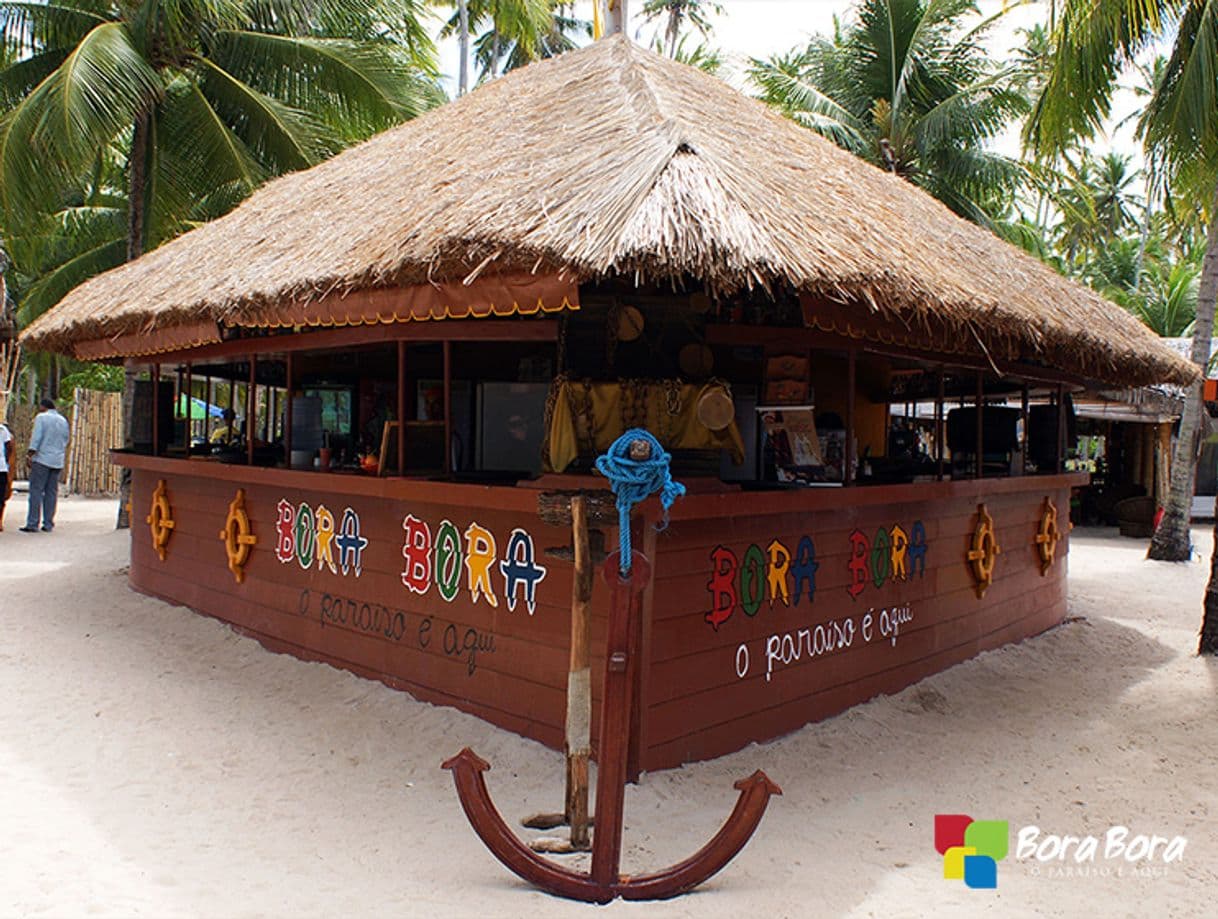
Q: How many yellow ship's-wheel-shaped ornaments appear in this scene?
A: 4